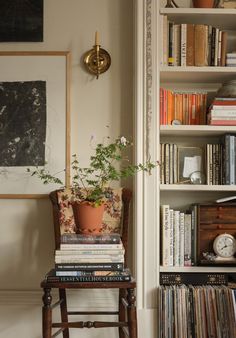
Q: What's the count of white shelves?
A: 5